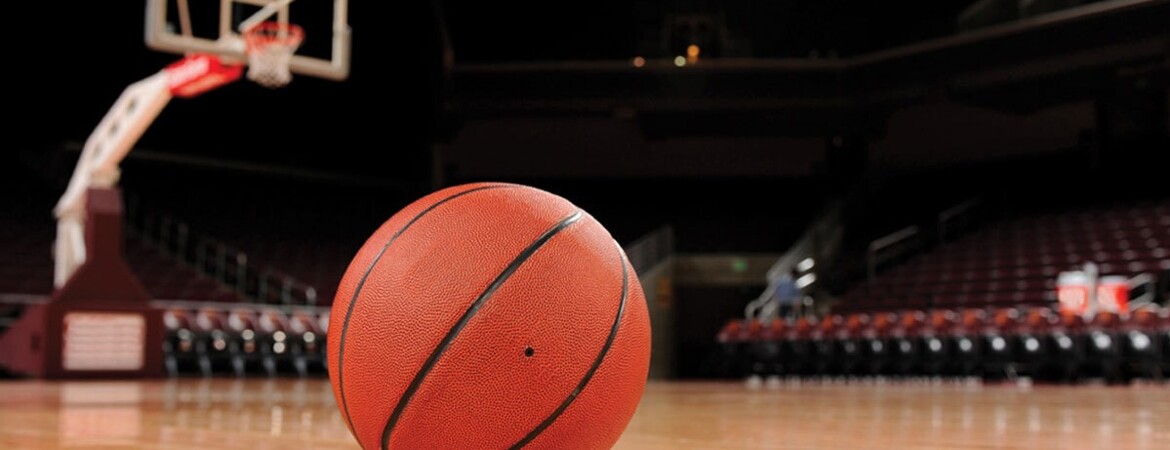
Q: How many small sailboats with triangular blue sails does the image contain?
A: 0